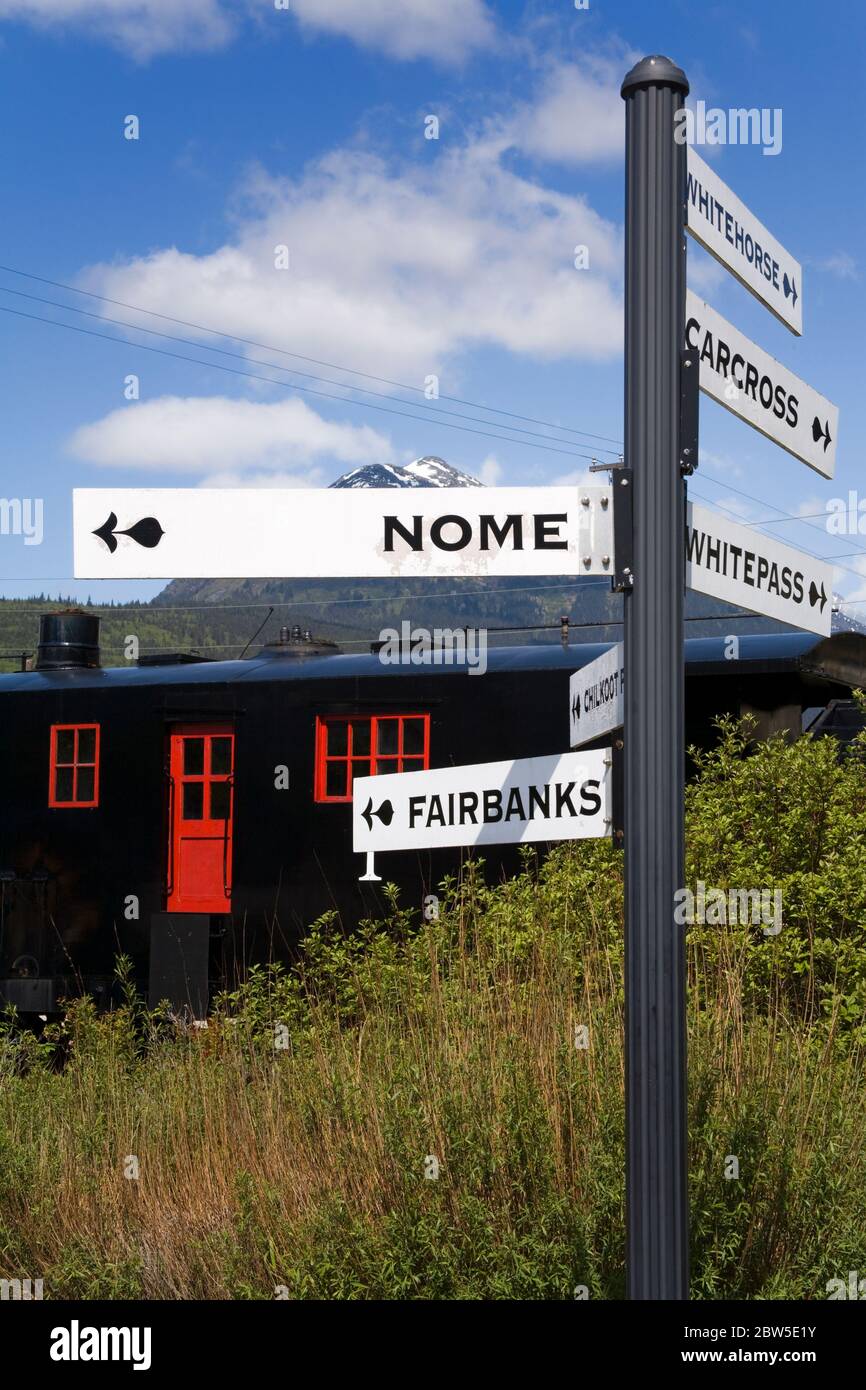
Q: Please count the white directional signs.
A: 6